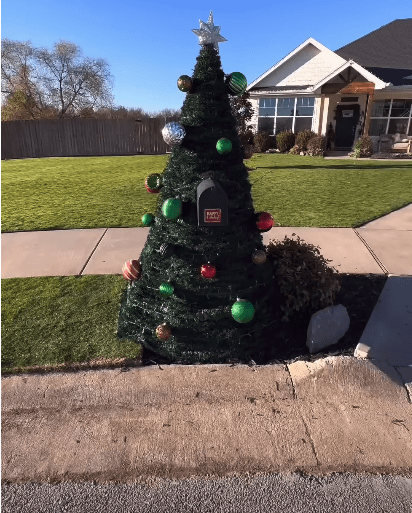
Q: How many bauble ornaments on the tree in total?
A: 14